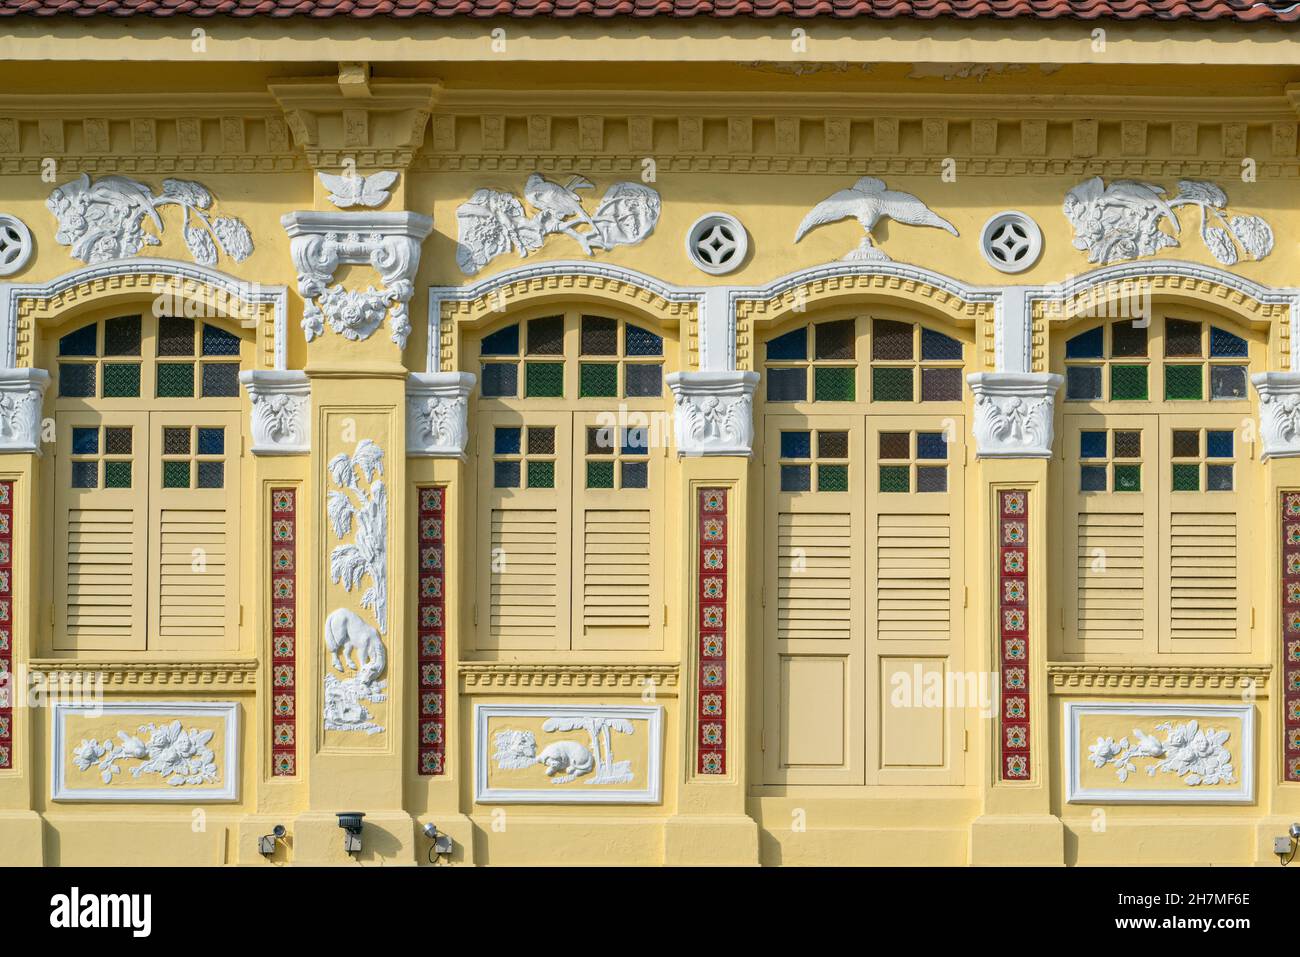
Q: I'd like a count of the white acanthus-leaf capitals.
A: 6